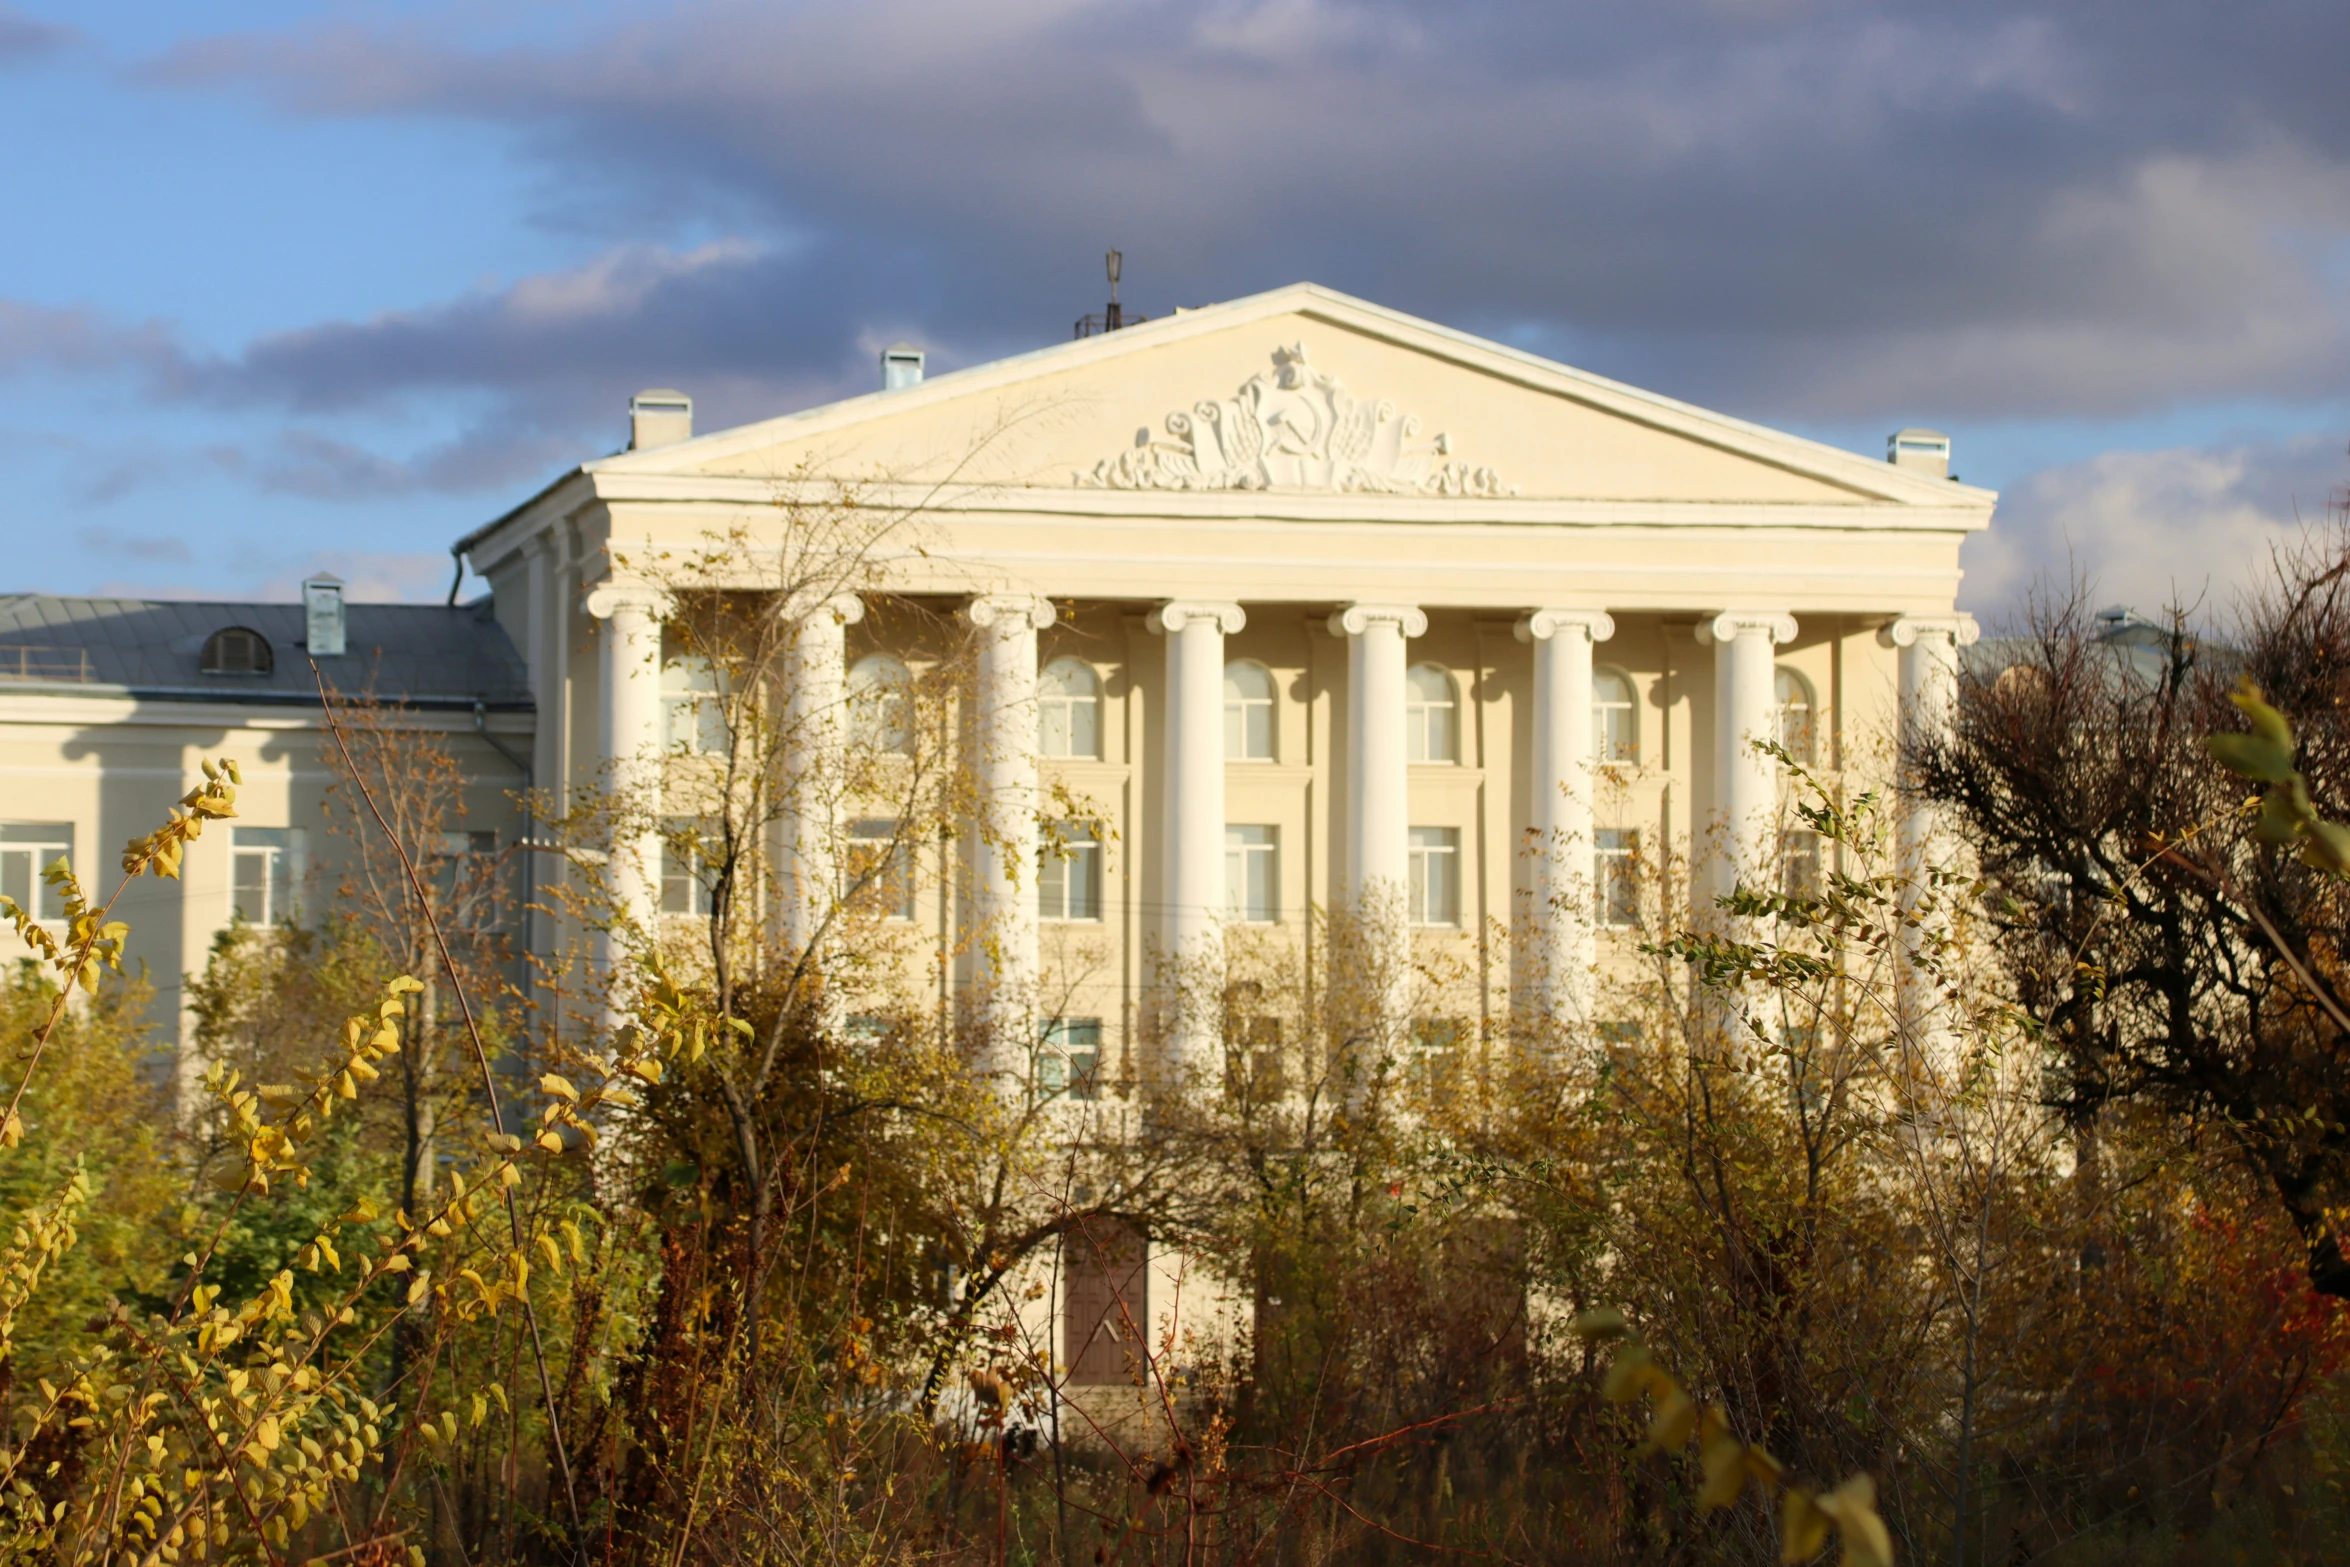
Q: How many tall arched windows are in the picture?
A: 7